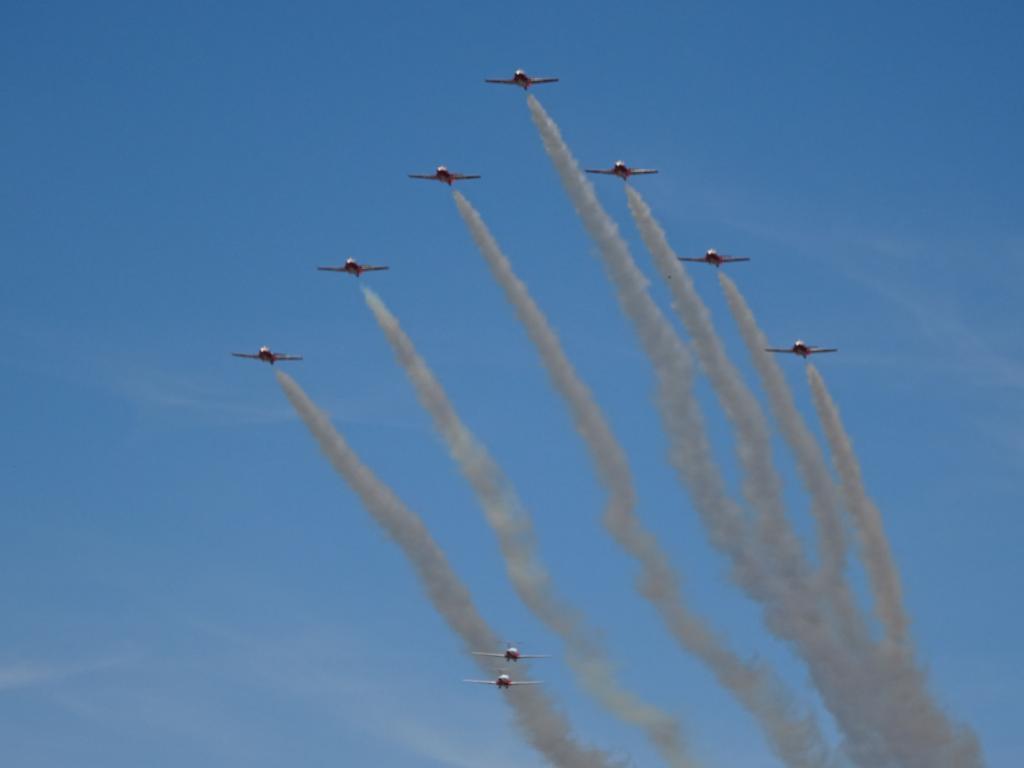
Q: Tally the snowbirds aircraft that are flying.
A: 9